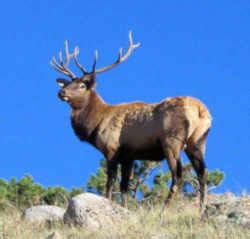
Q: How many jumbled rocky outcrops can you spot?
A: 1